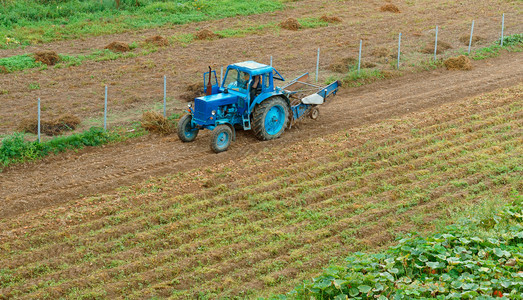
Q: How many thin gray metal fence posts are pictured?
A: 11